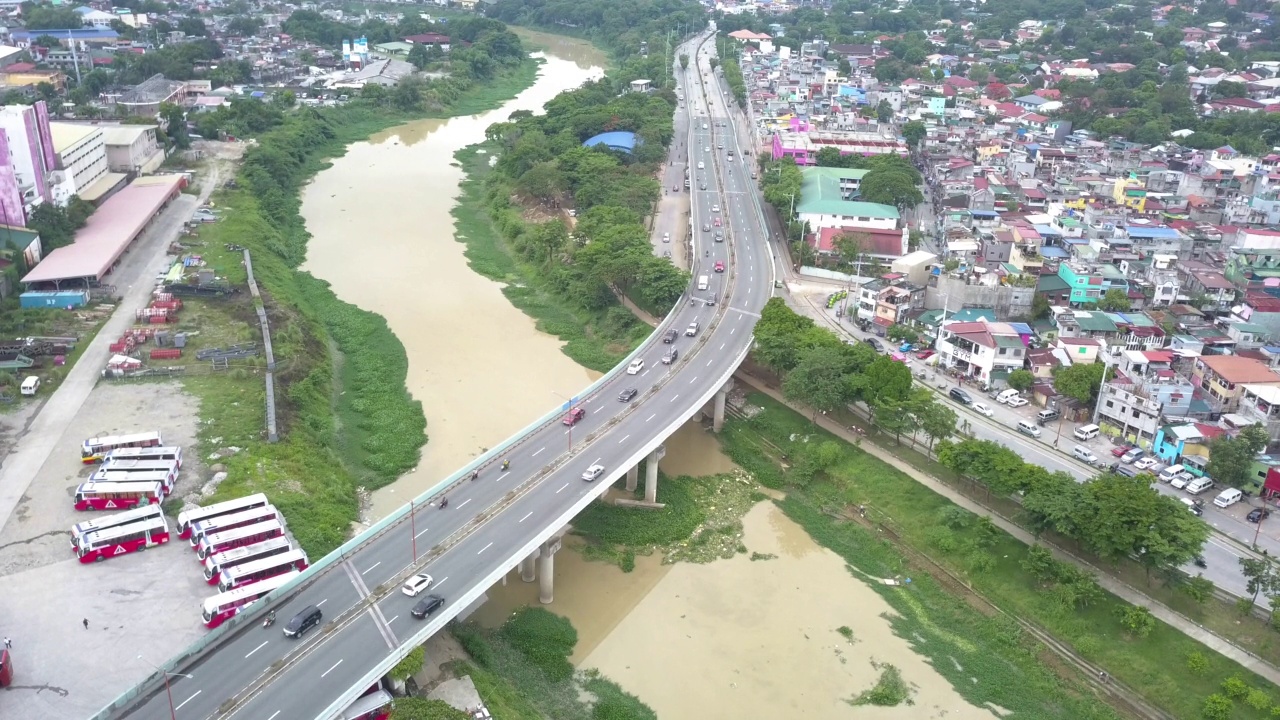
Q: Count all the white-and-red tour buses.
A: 13